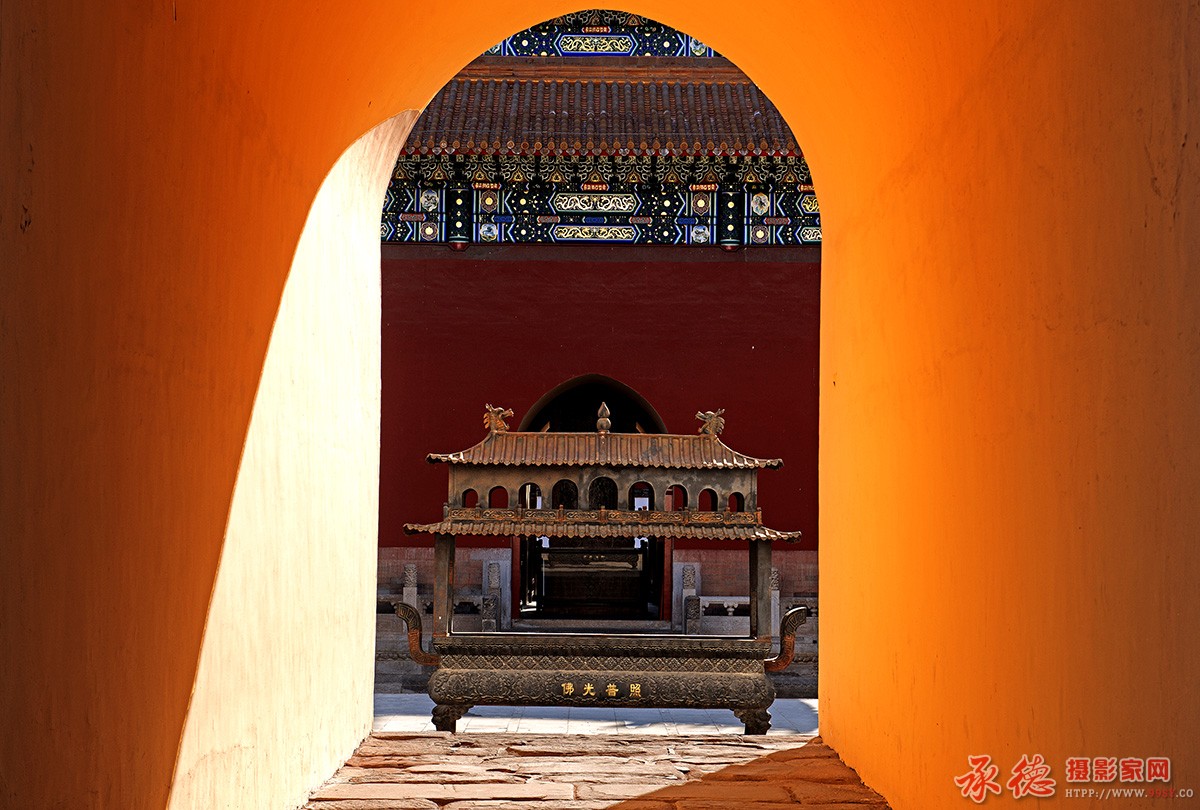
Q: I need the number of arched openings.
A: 11